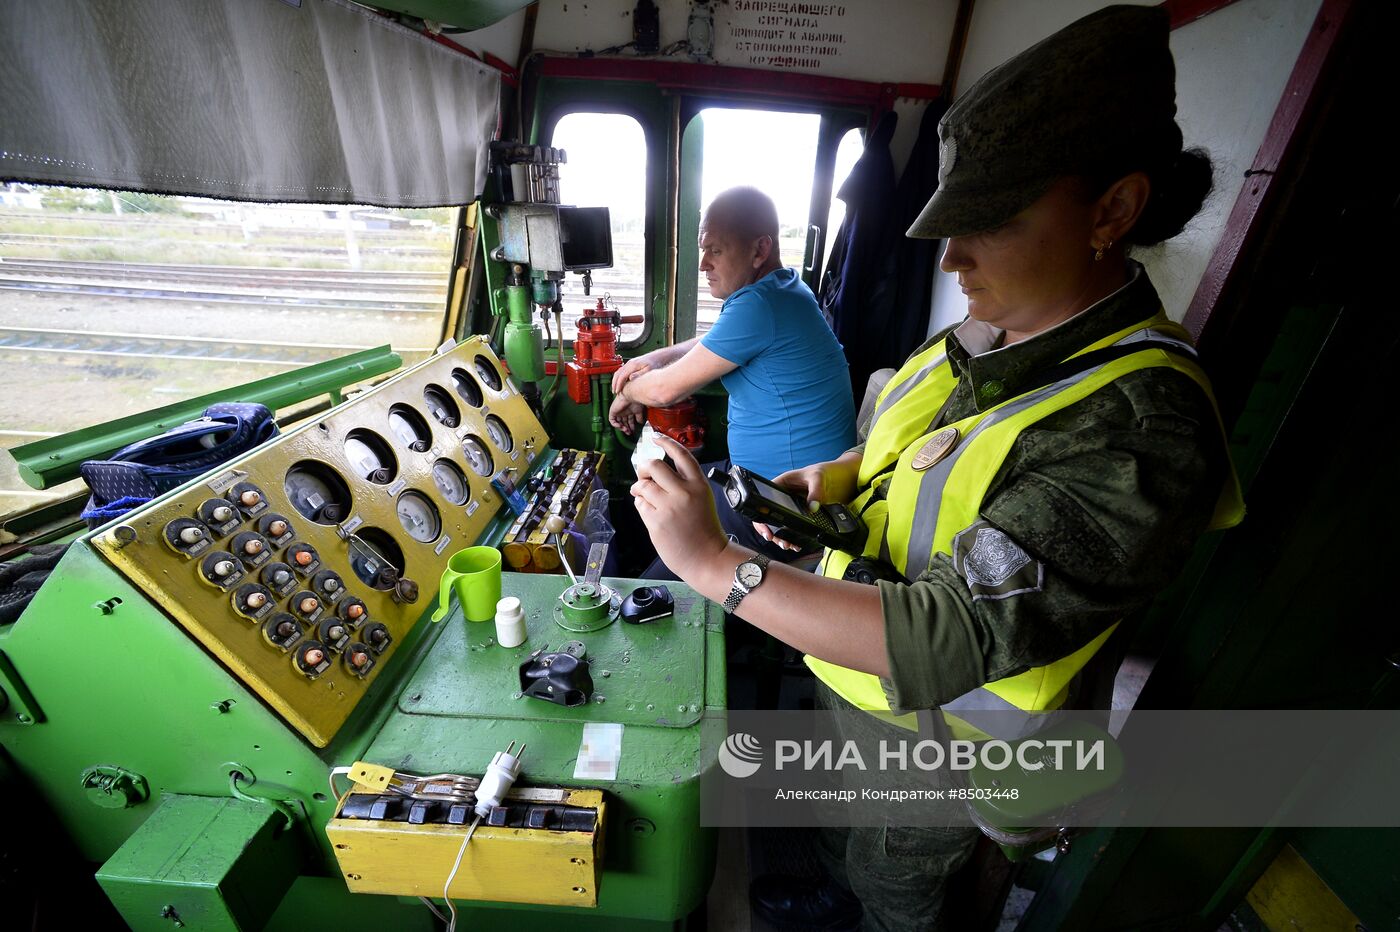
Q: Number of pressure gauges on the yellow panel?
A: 11